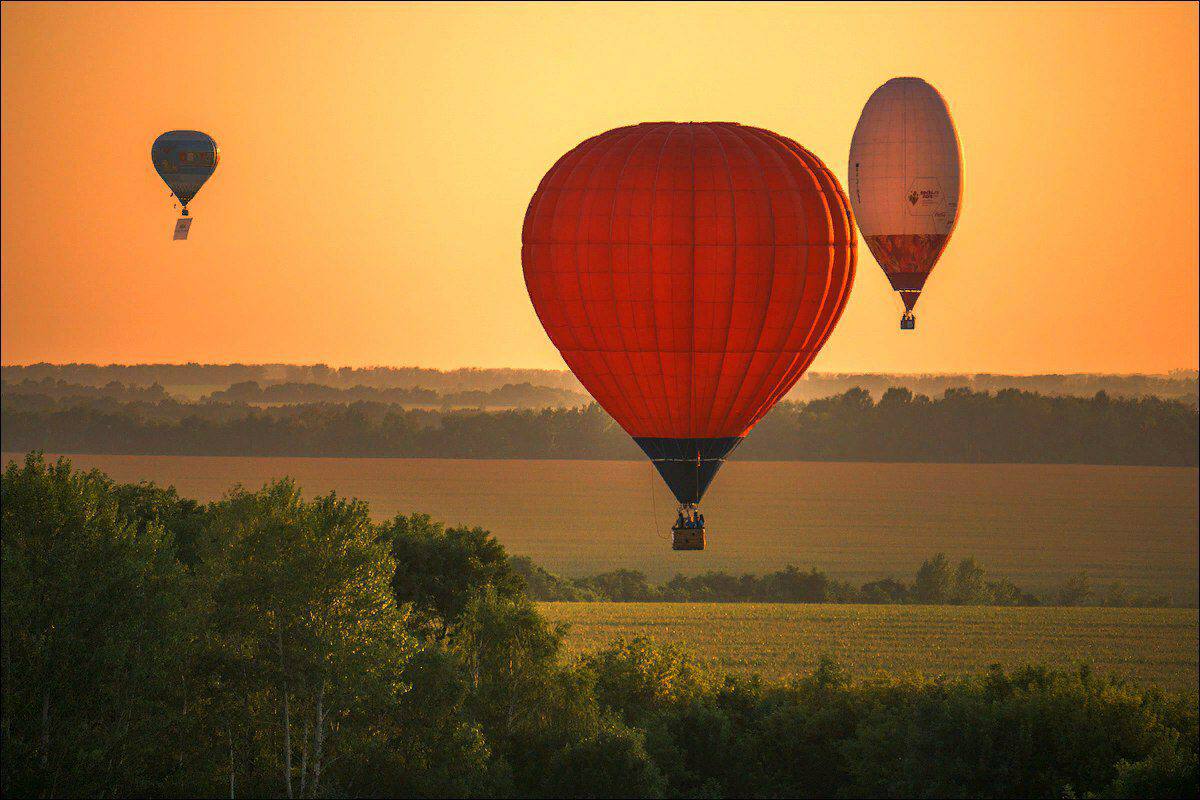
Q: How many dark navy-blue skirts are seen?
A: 1